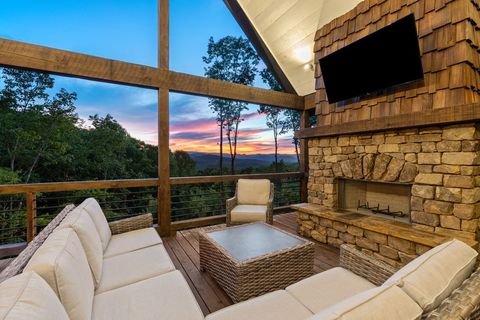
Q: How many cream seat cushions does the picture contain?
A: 6